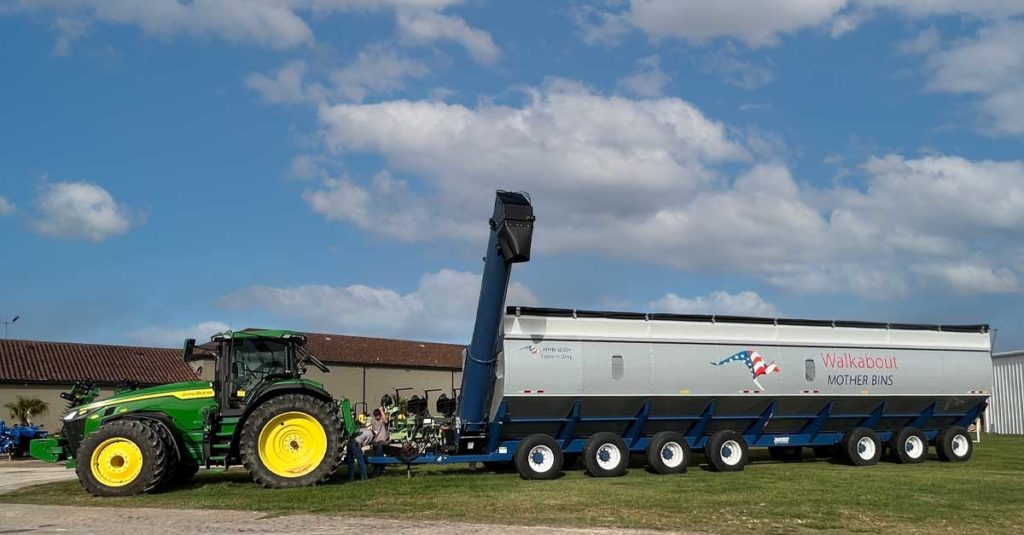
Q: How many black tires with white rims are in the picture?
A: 7